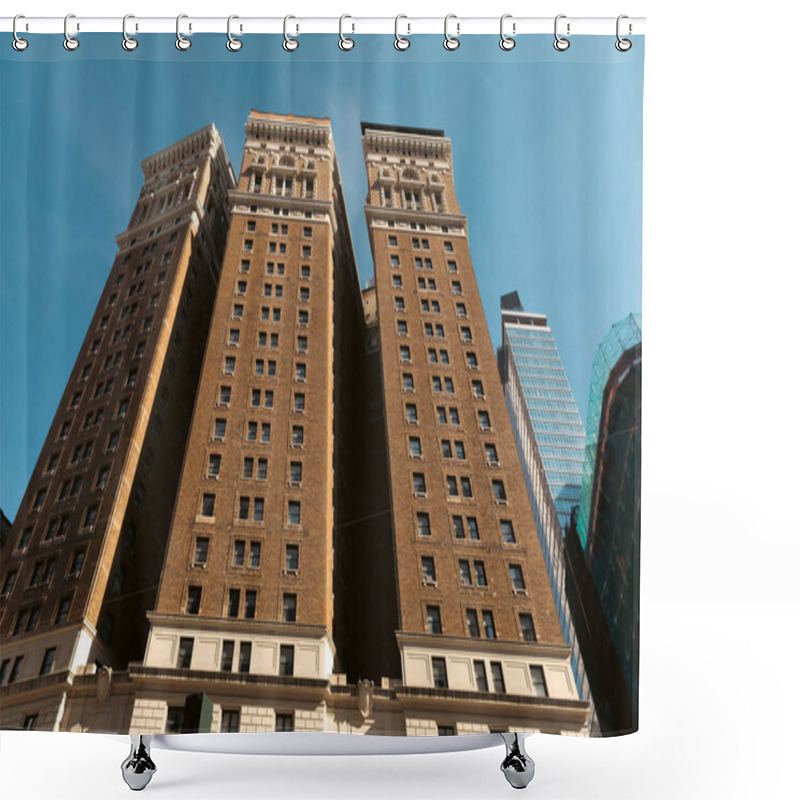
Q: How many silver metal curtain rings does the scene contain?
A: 12